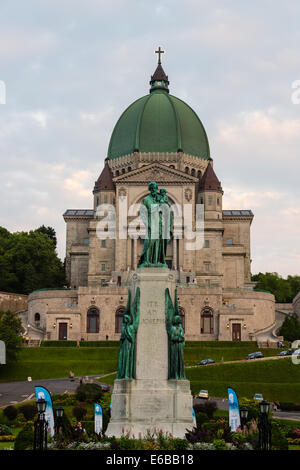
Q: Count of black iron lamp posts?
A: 4